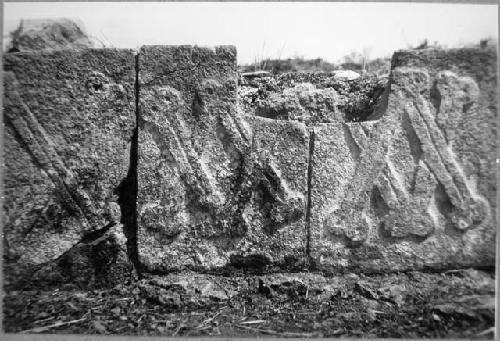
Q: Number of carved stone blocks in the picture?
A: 3